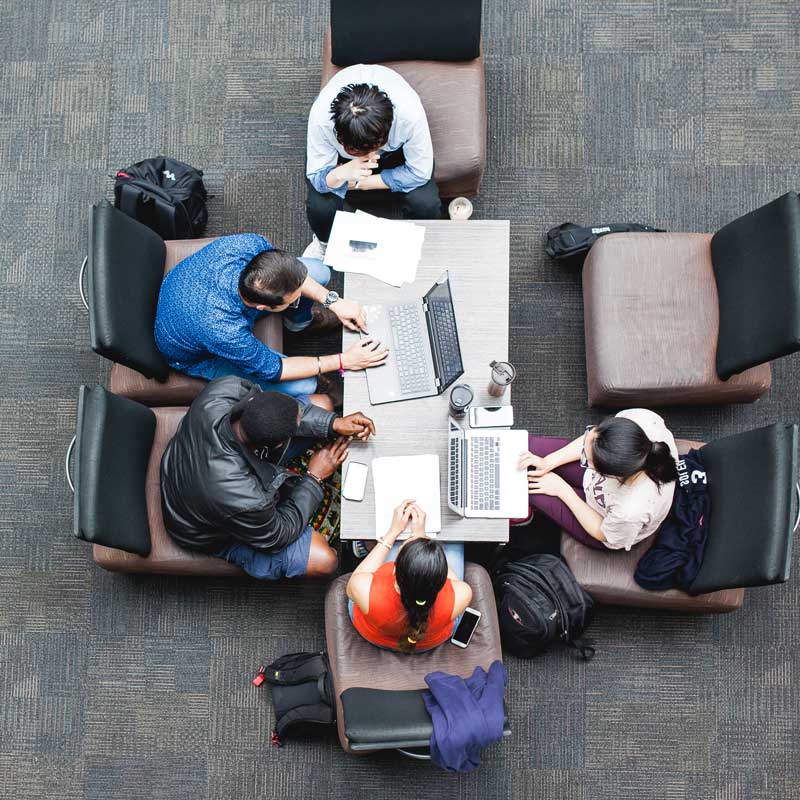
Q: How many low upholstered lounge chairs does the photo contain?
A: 6